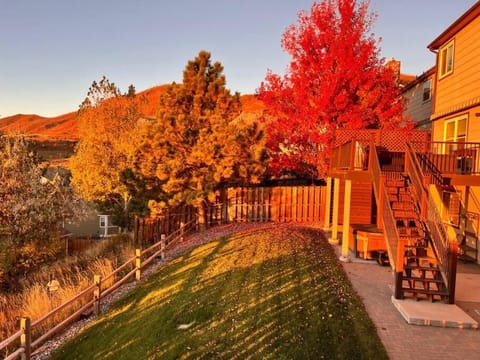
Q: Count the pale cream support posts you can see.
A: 3